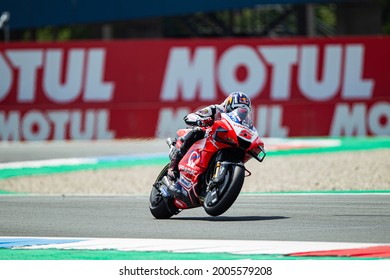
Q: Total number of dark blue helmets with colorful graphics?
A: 1